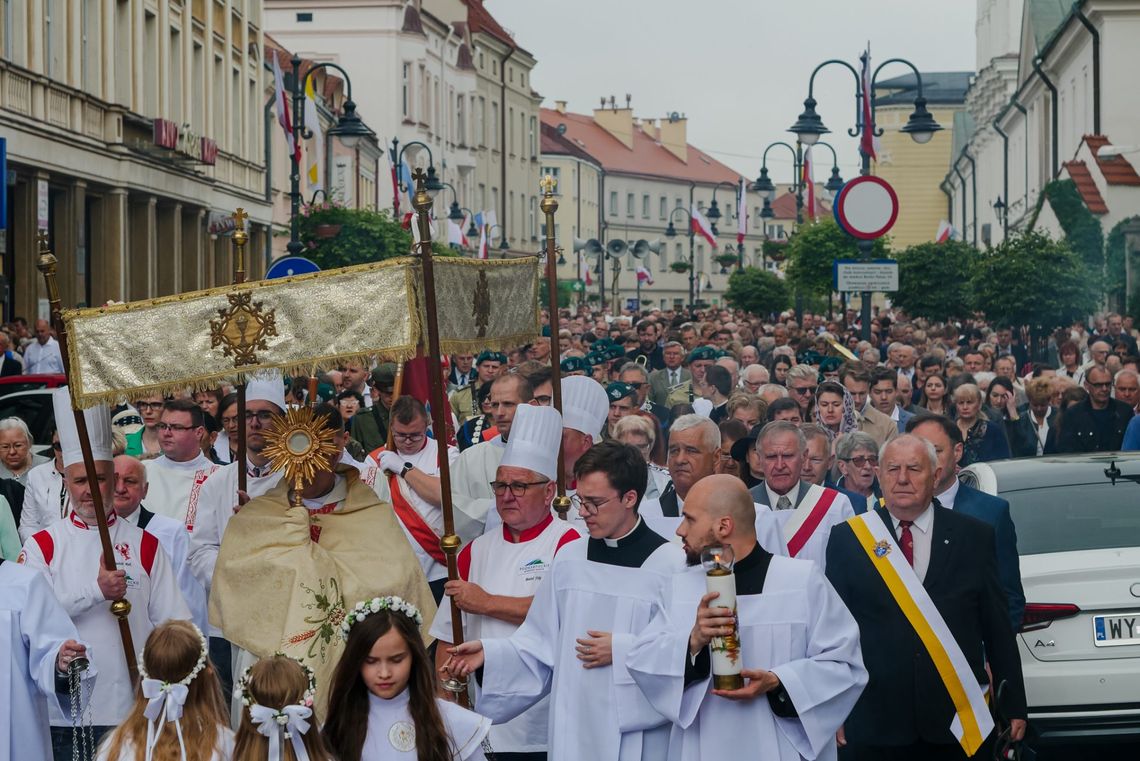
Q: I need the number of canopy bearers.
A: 4